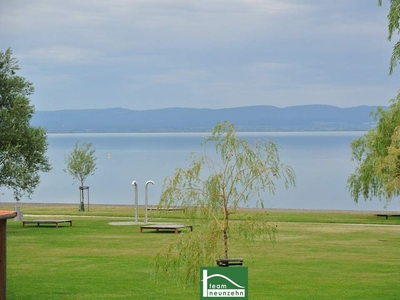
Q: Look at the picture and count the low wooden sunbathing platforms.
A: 4